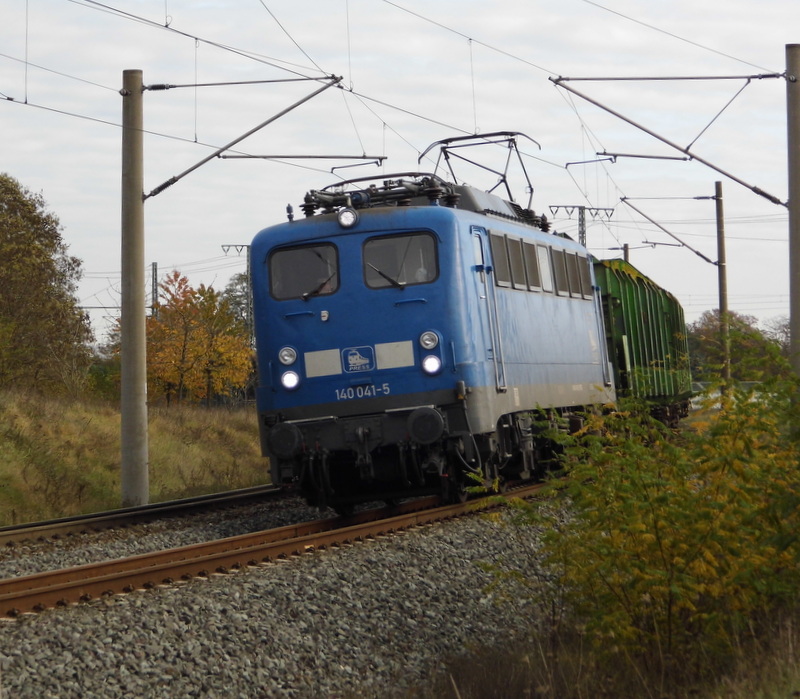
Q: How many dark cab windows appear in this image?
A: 2